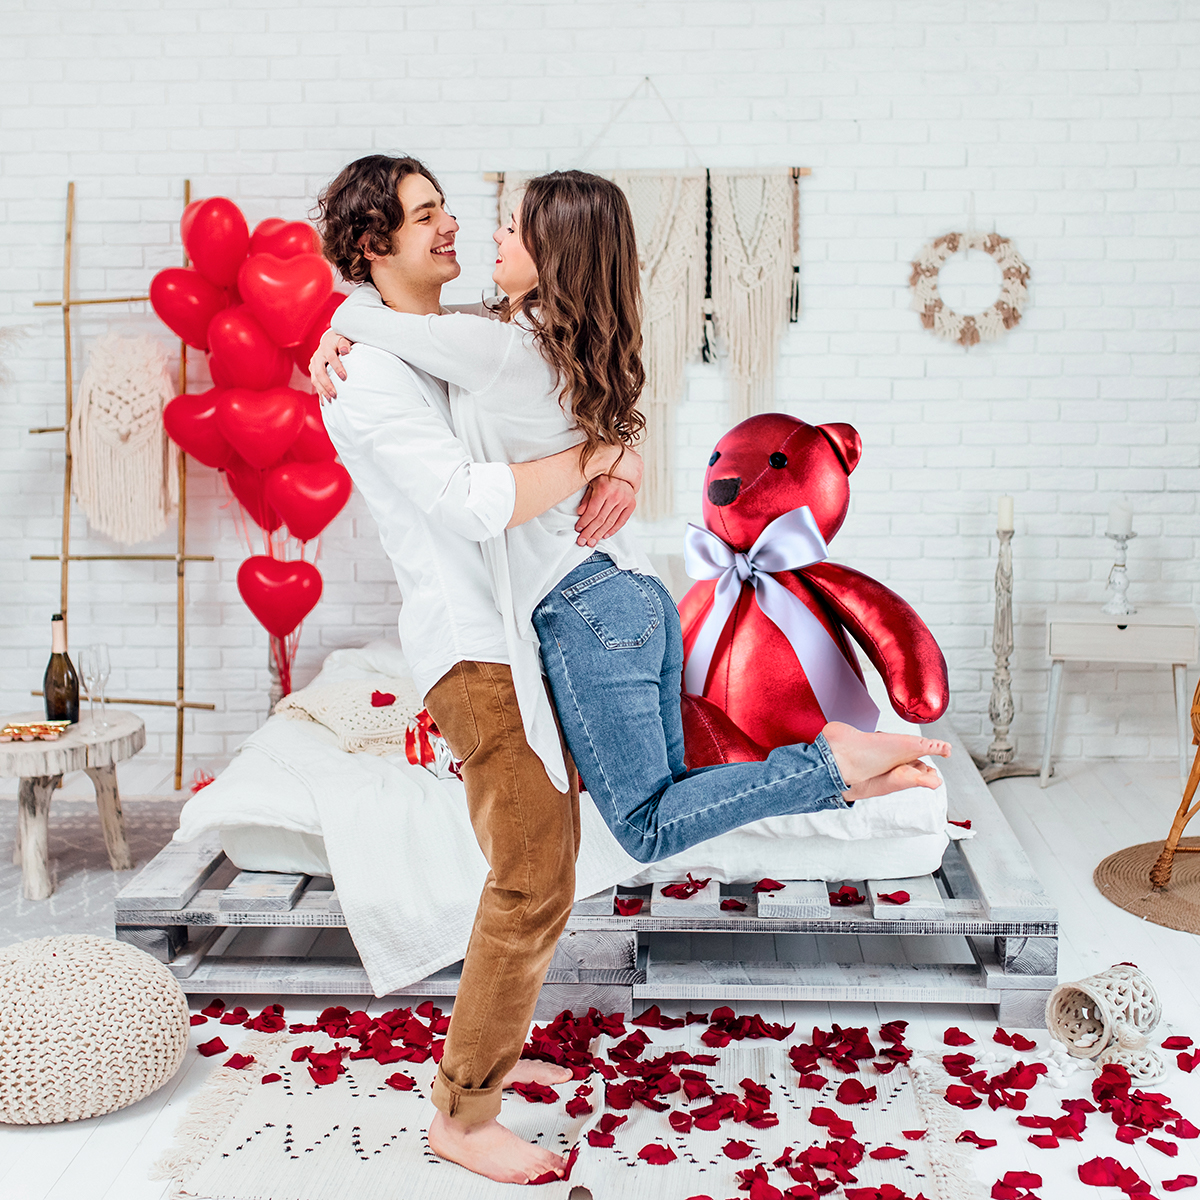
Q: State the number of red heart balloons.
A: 12